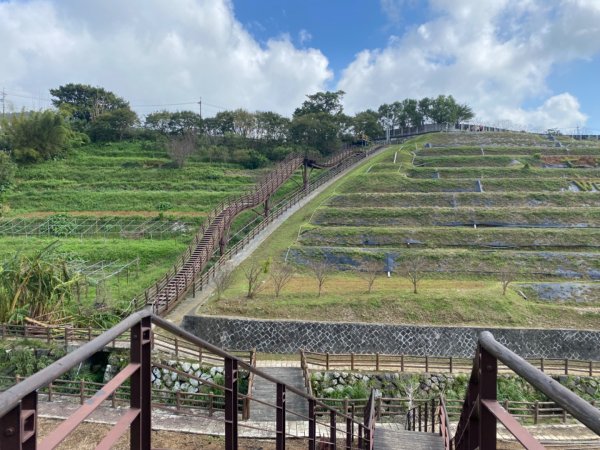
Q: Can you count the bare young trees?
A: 7